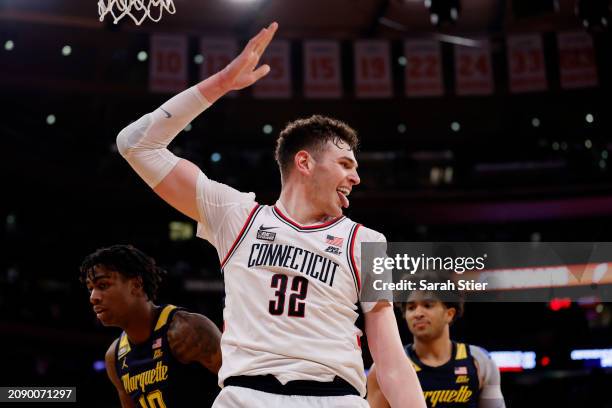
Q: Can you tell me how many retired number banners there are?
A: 9